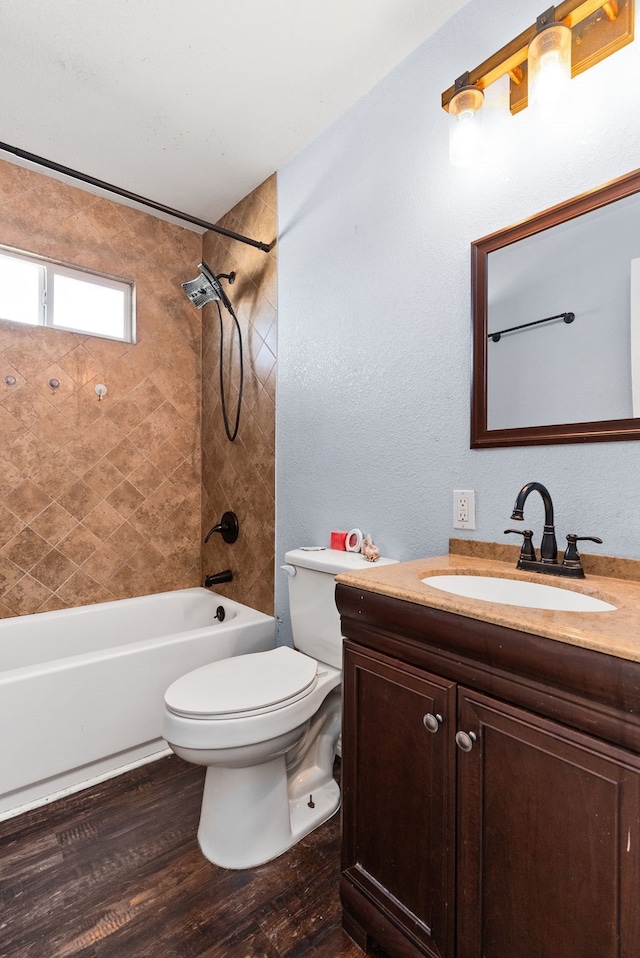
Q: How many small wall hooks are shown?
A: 3